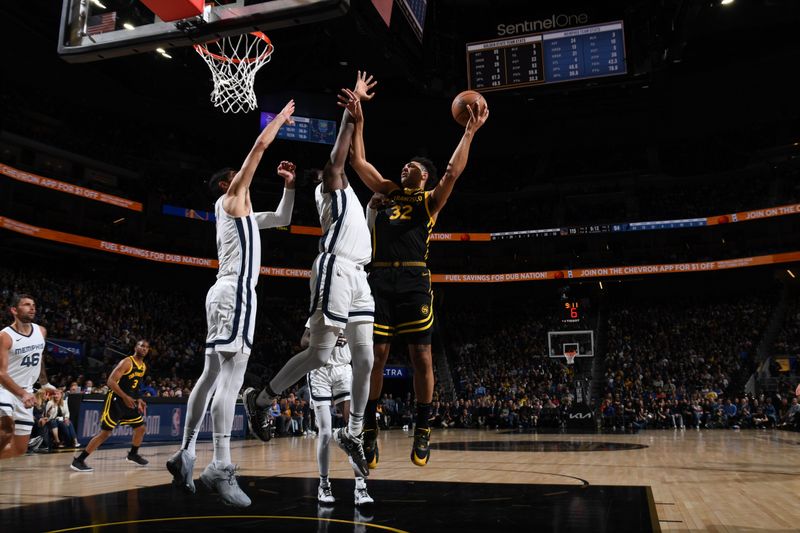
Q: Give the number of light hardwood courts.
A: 1